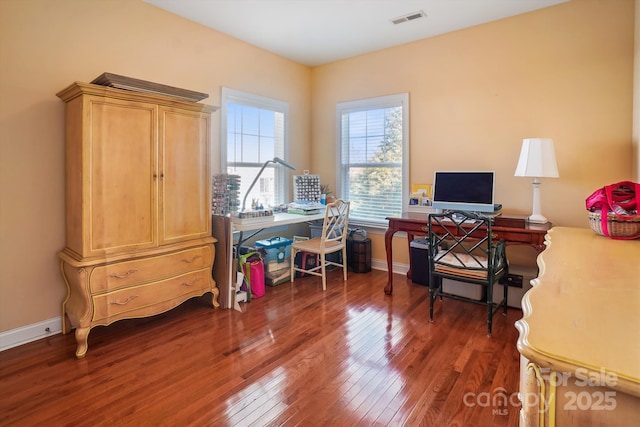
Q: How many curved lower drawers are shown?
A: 2